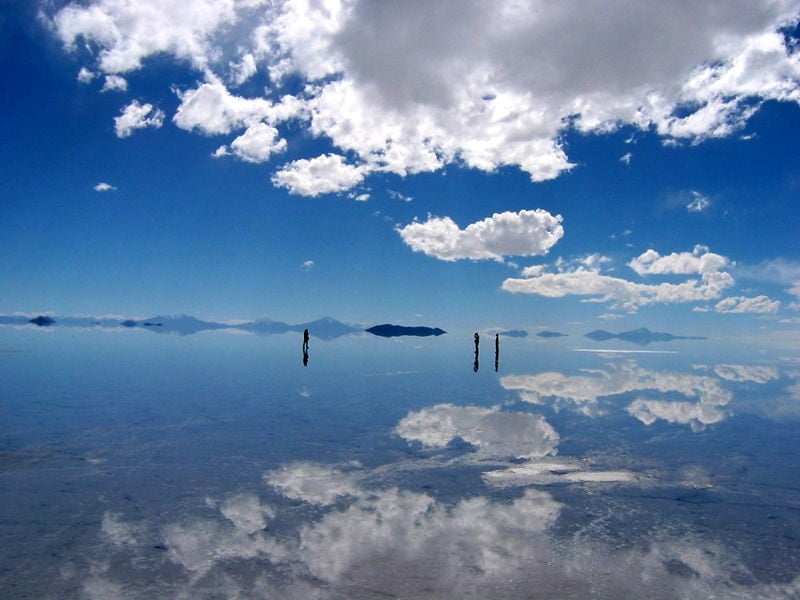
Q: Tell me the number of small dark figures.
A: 3